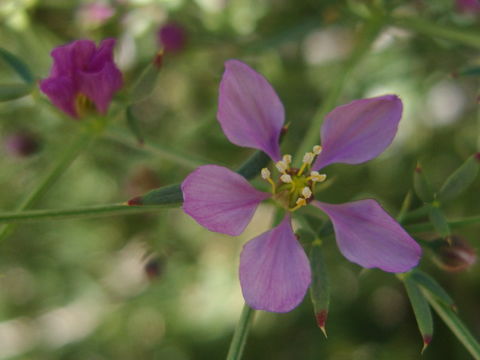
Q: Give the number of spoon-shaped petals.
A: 5